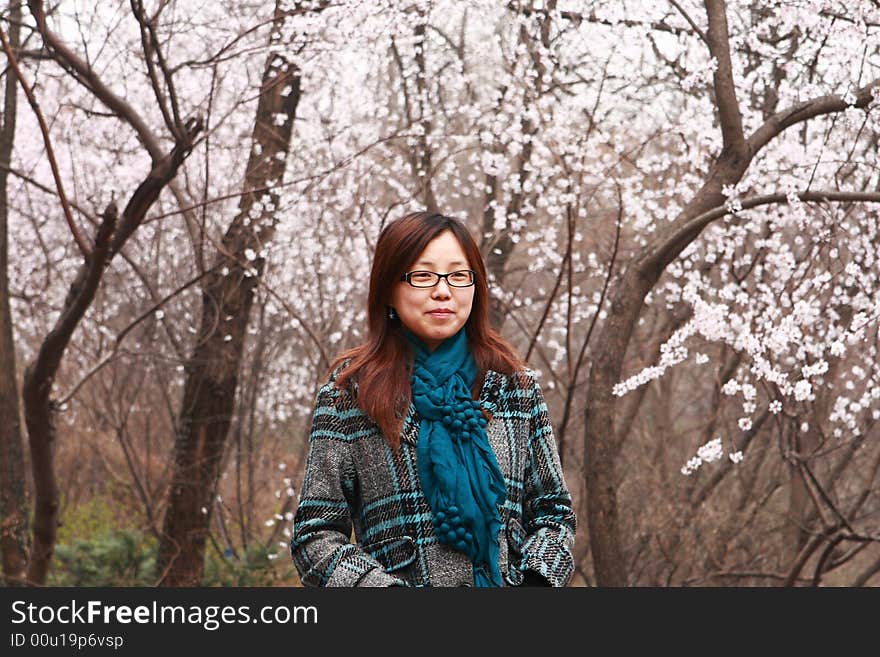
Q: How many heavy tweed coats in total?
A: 1